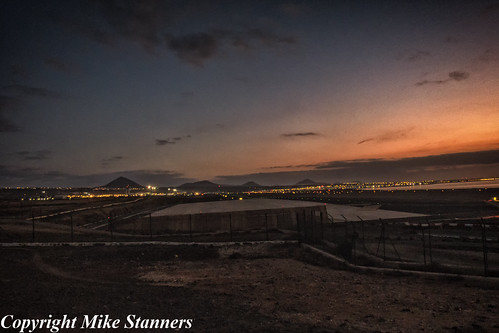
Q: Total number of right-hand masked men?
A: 0